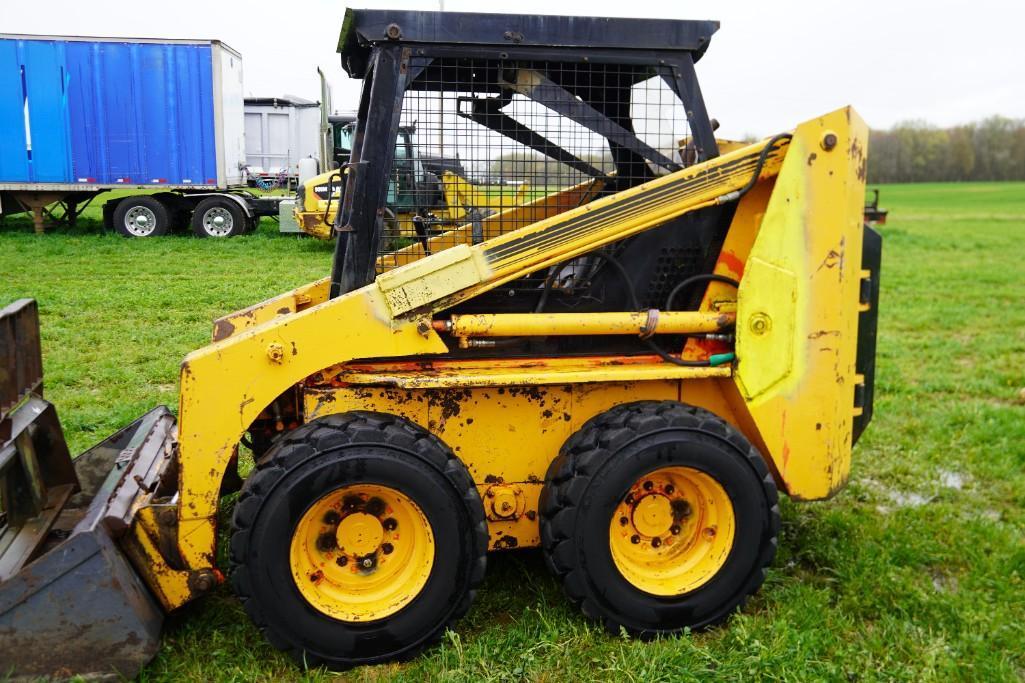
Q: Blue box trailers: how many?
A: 1